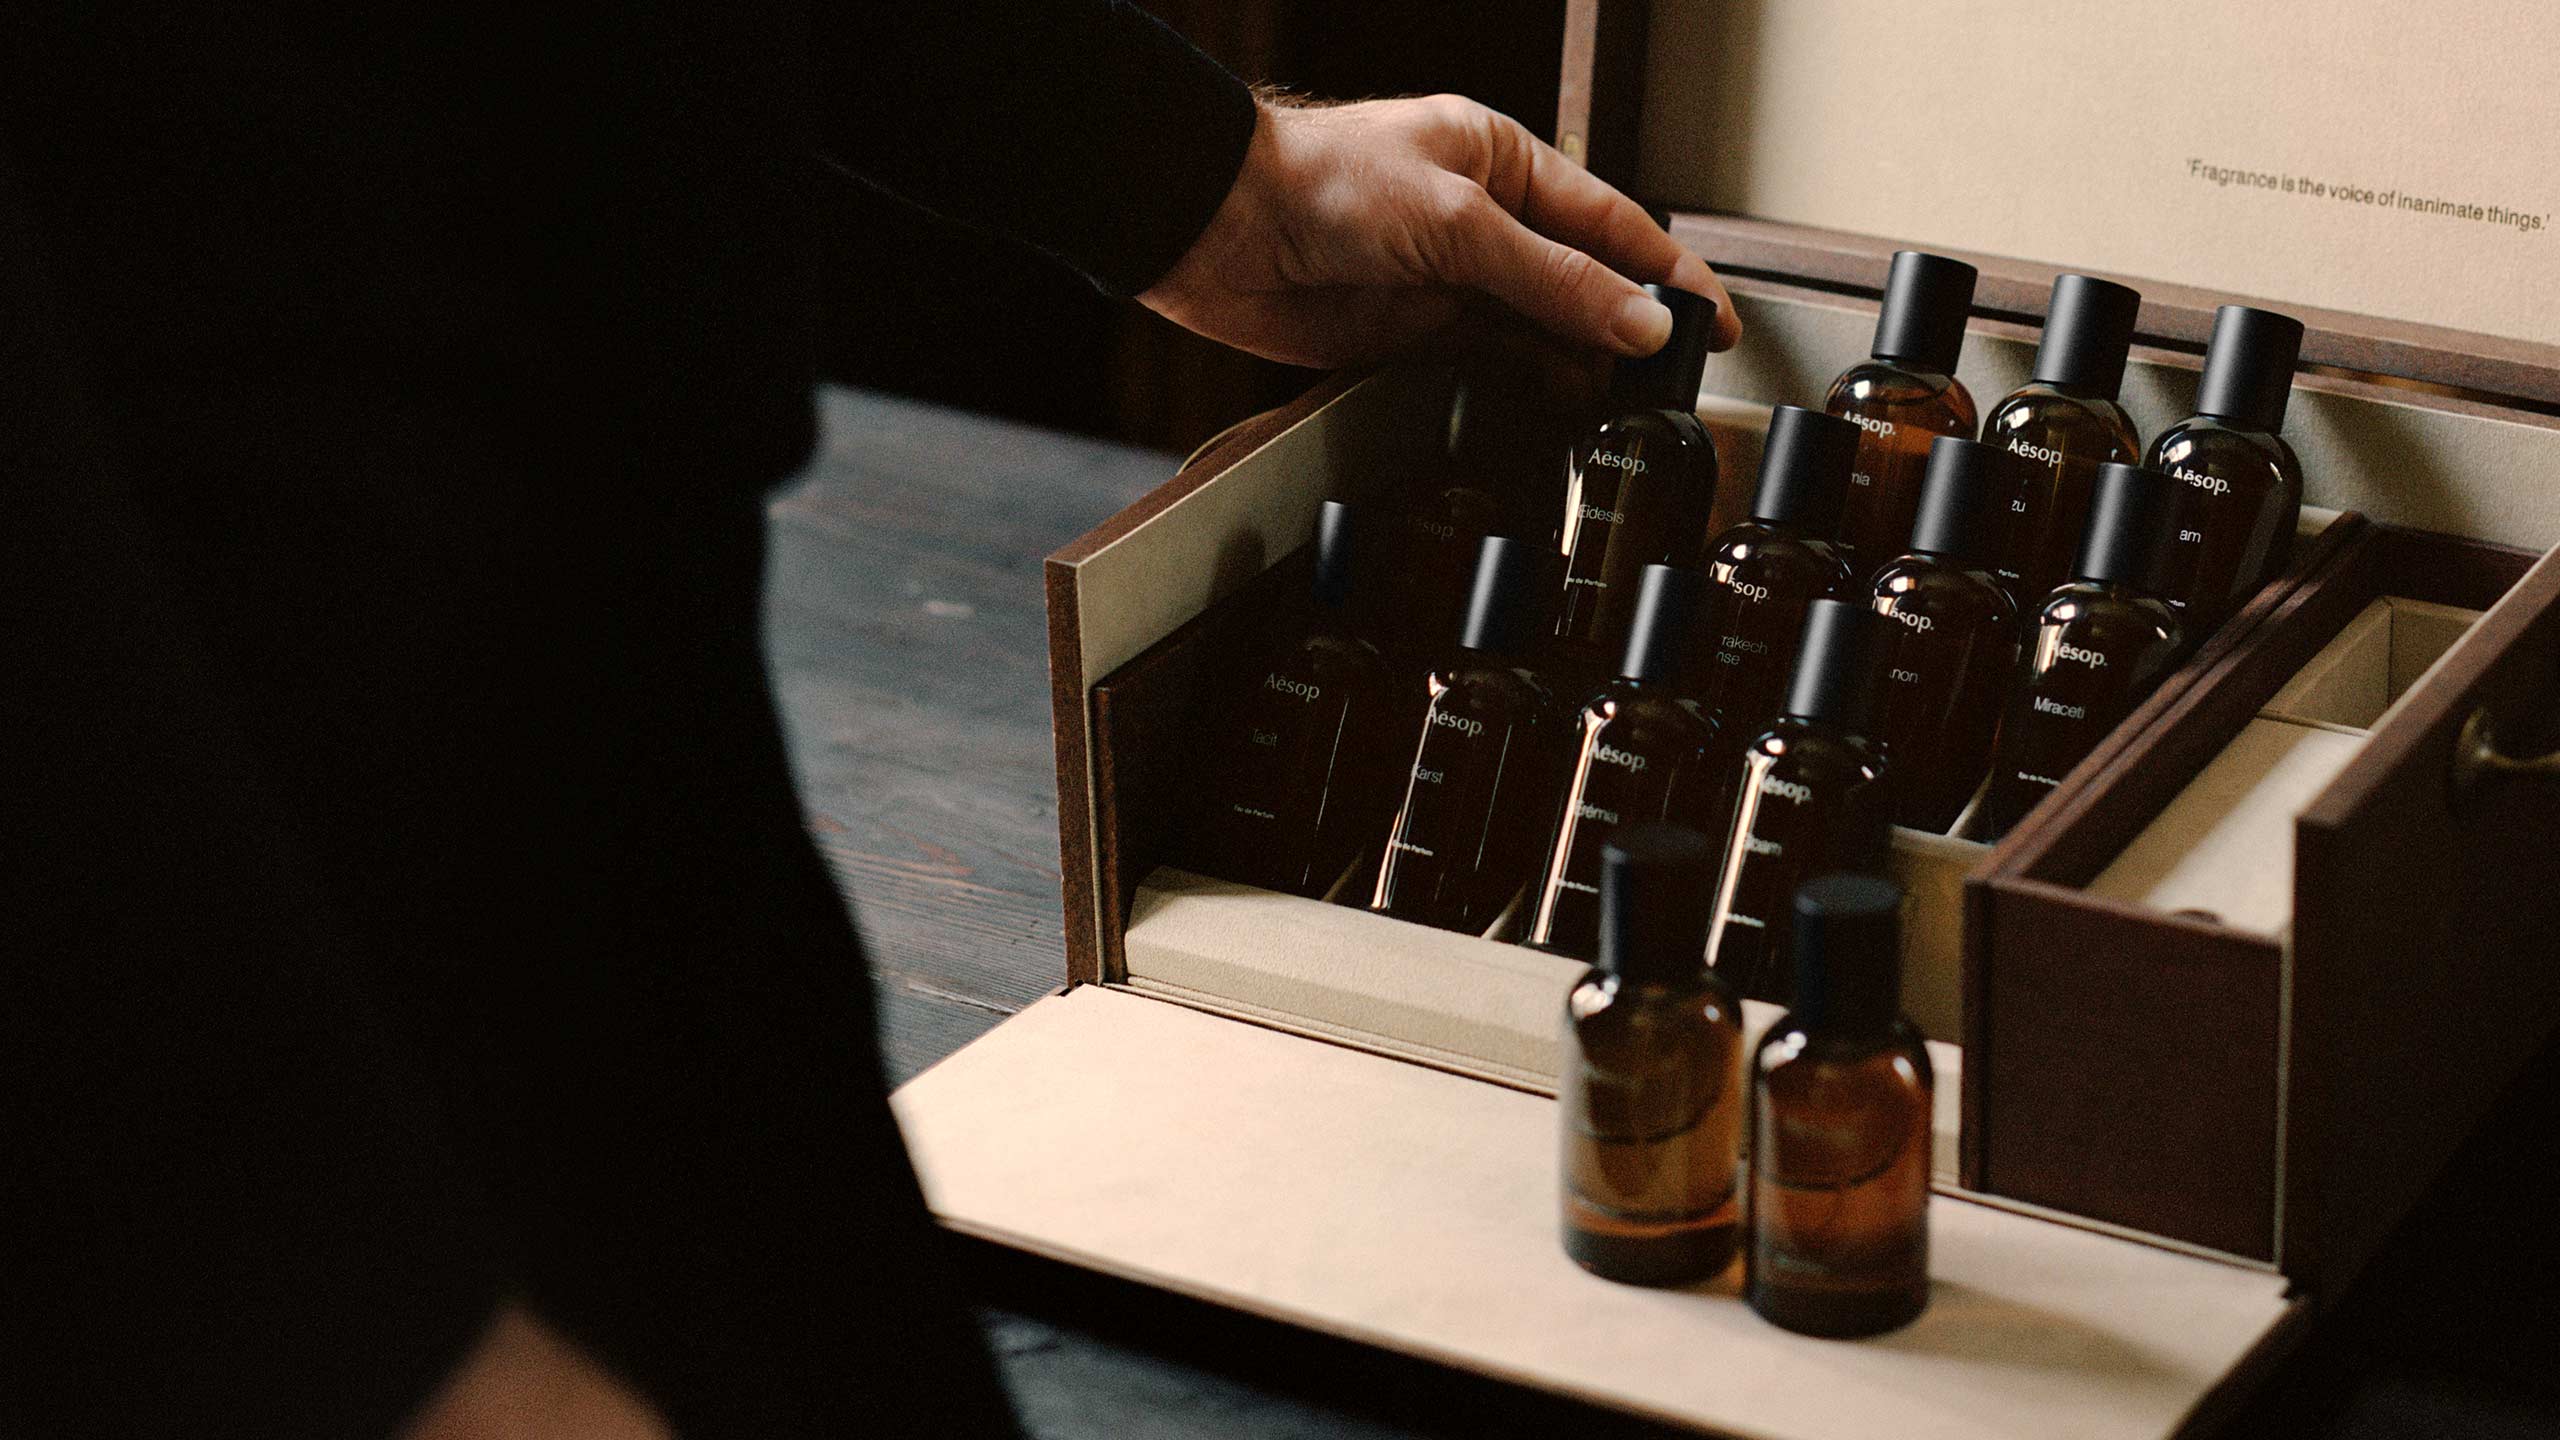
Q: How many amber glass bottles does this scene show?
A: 14